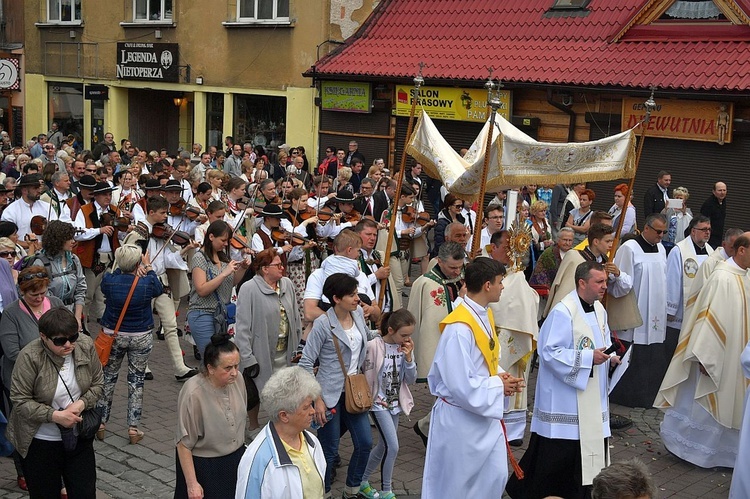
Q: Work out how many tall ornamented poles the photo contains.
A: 4